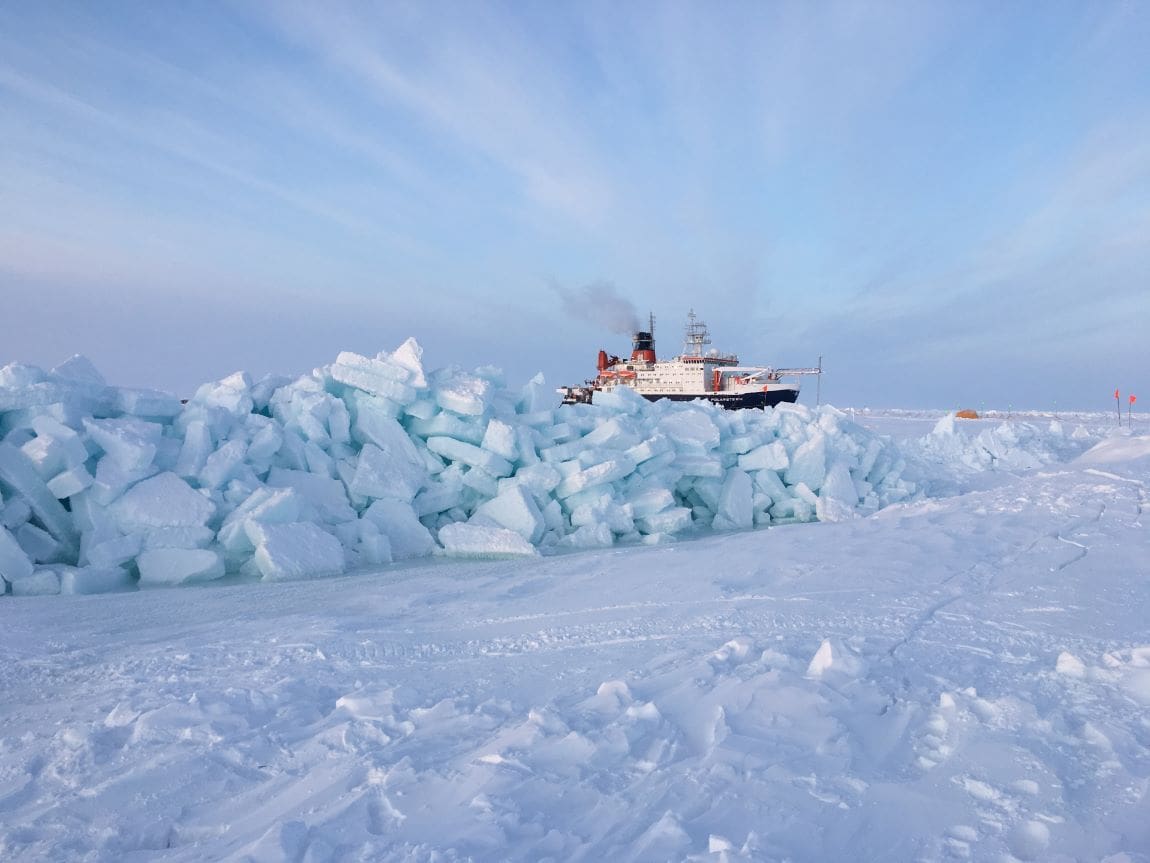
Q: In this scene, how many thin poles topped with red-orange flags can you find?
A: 2